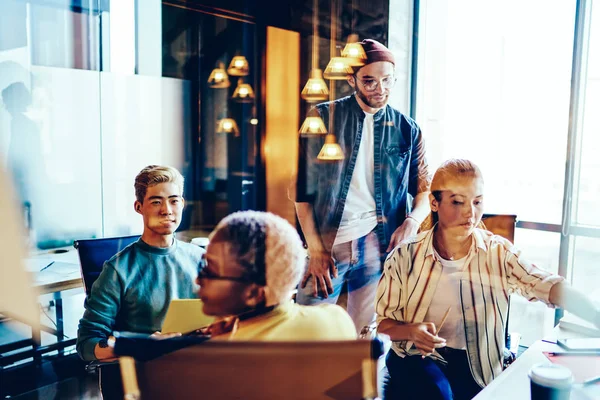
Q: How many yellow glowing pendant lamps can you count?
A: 9